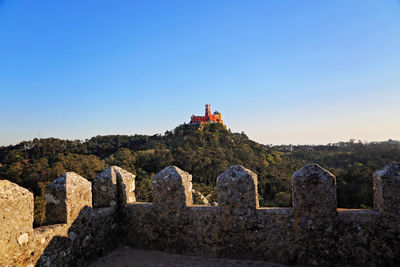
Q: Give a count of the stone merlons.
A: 7